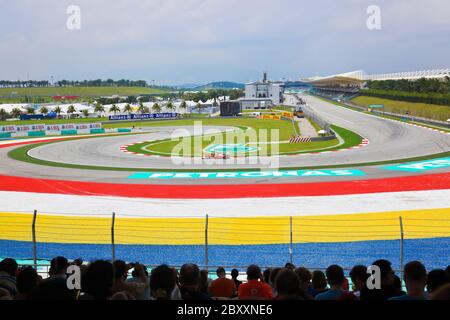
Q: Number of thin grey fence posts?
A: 5